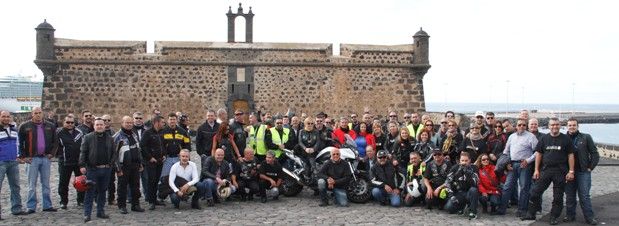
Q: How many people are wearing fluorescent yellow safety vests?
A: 5